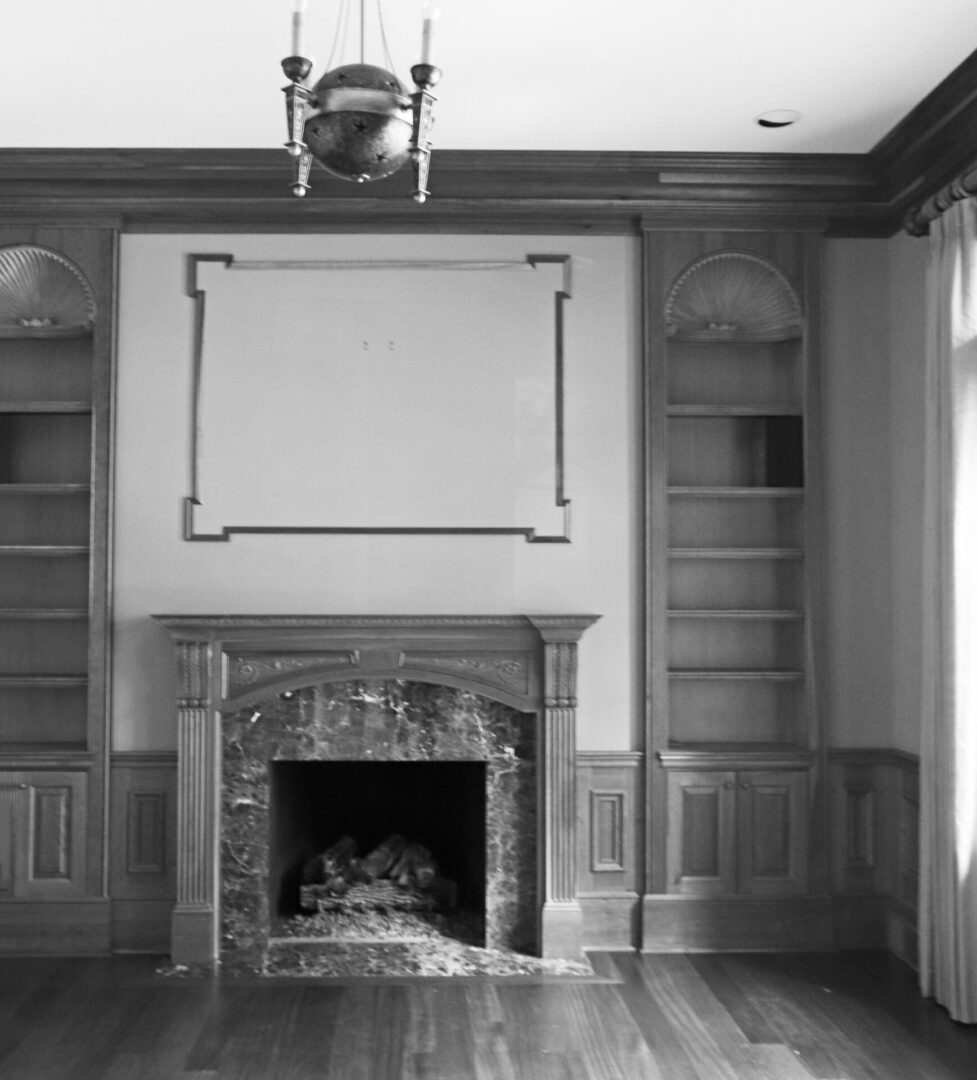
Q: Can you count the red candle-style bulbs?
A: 0